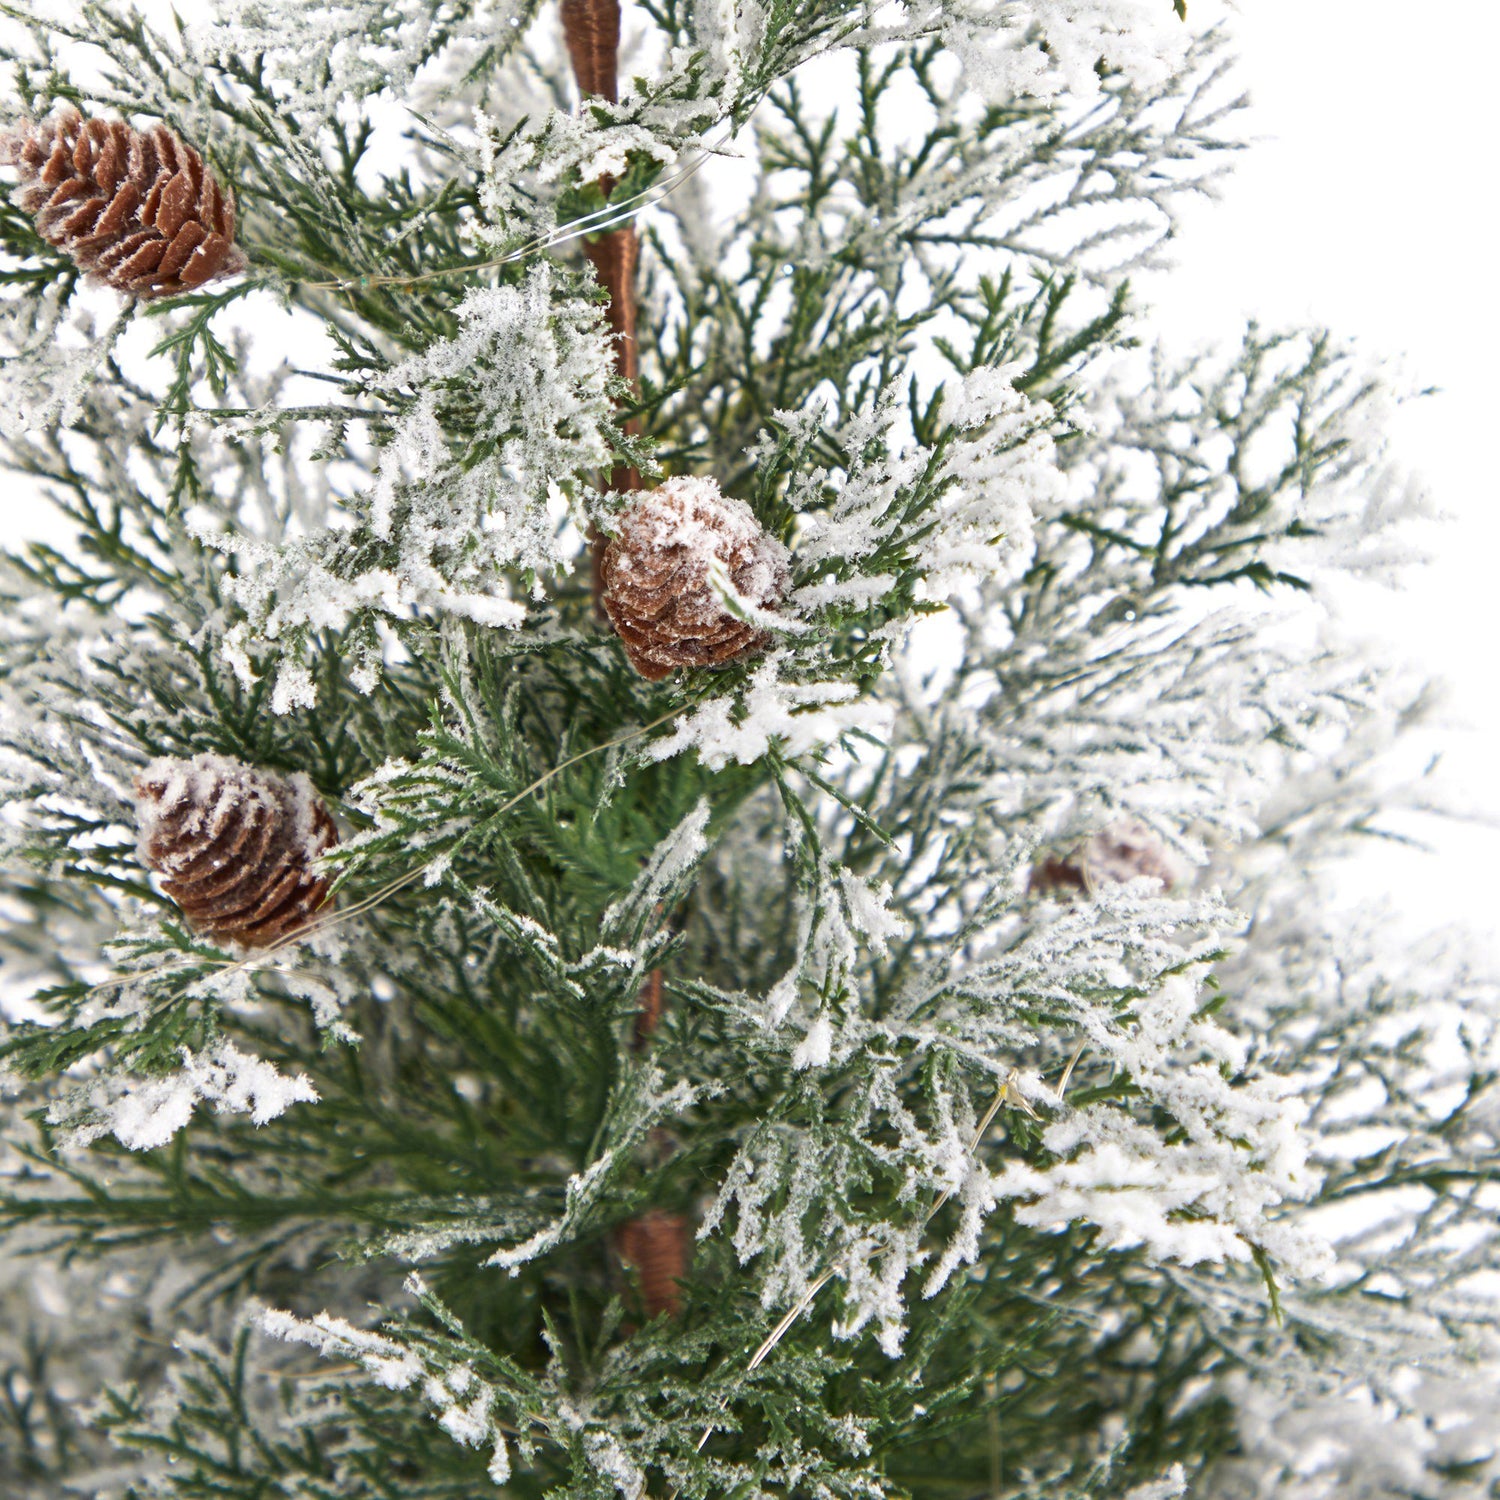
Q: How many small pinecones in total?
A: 4